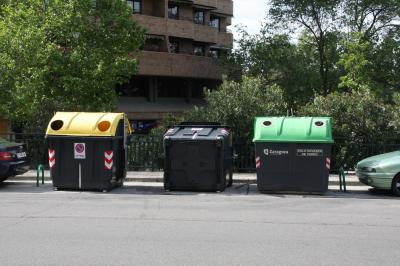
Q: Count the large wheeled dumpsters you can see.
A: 3